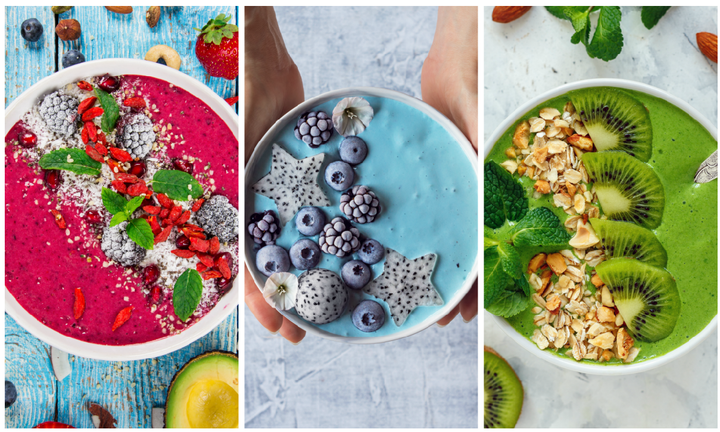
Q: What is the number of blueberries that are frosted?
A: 8